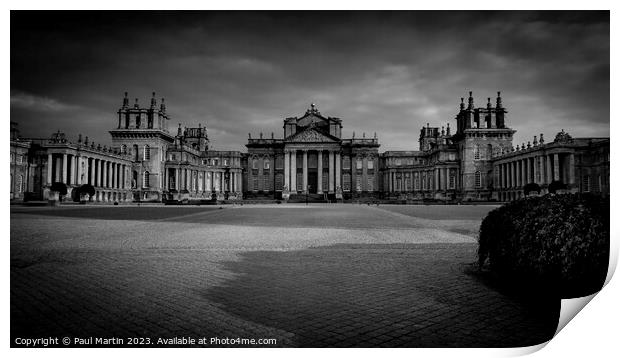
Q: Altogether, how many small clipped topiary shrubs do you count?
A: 4